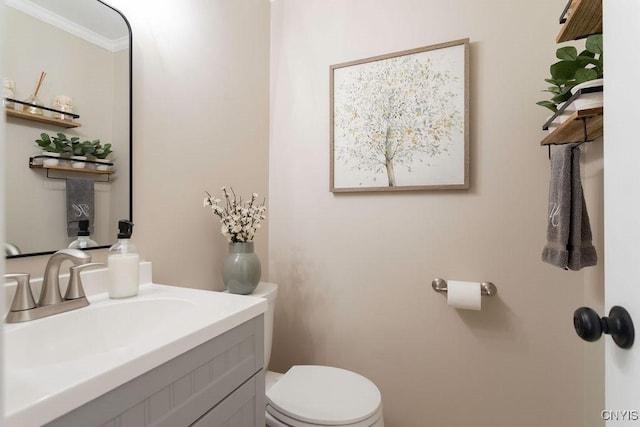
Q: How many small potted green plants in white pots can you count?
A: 3